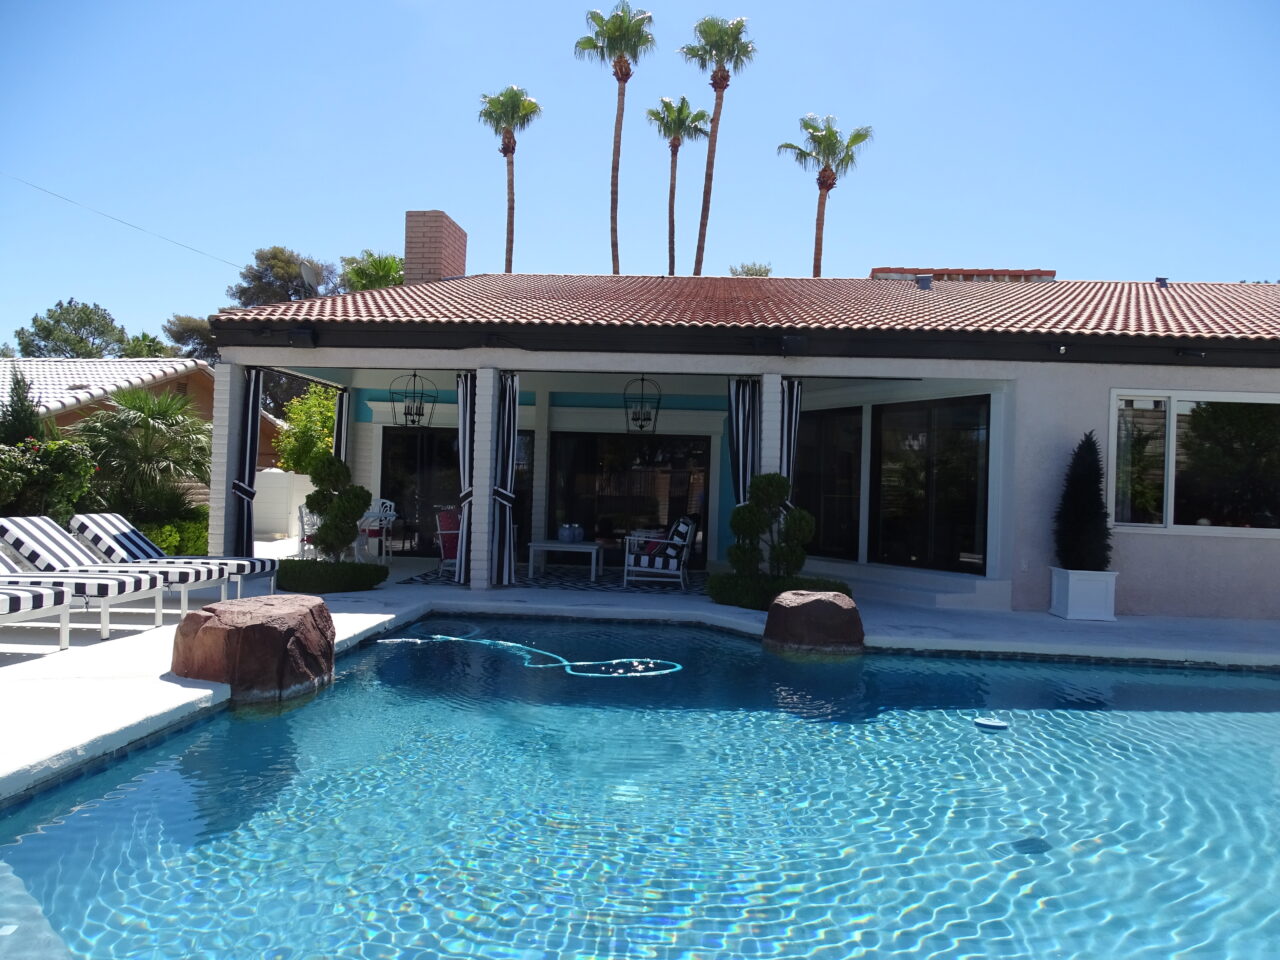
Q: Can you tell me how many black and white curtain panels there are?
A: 6